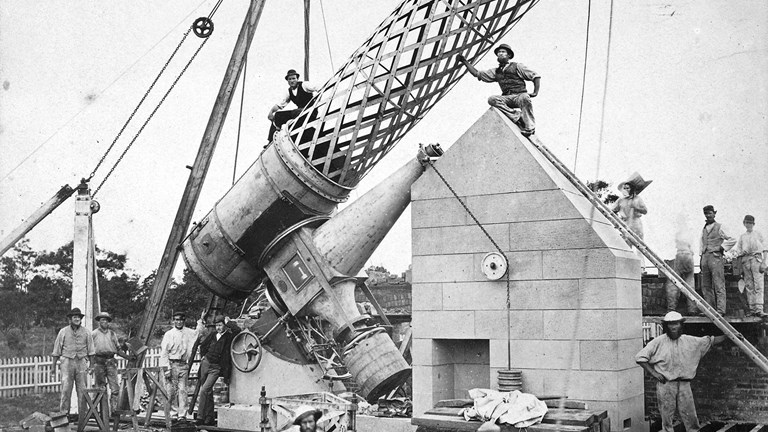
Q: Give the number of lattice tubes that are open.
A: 1